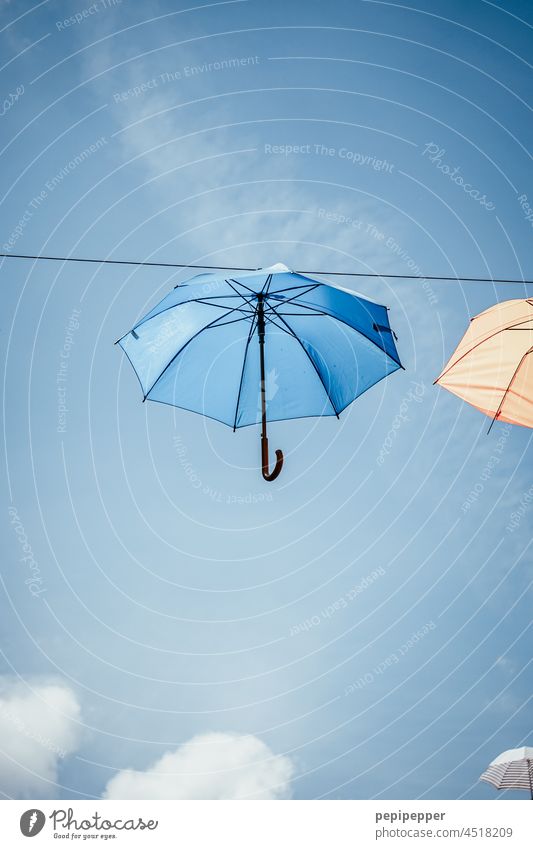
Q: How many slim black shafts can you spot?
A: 1